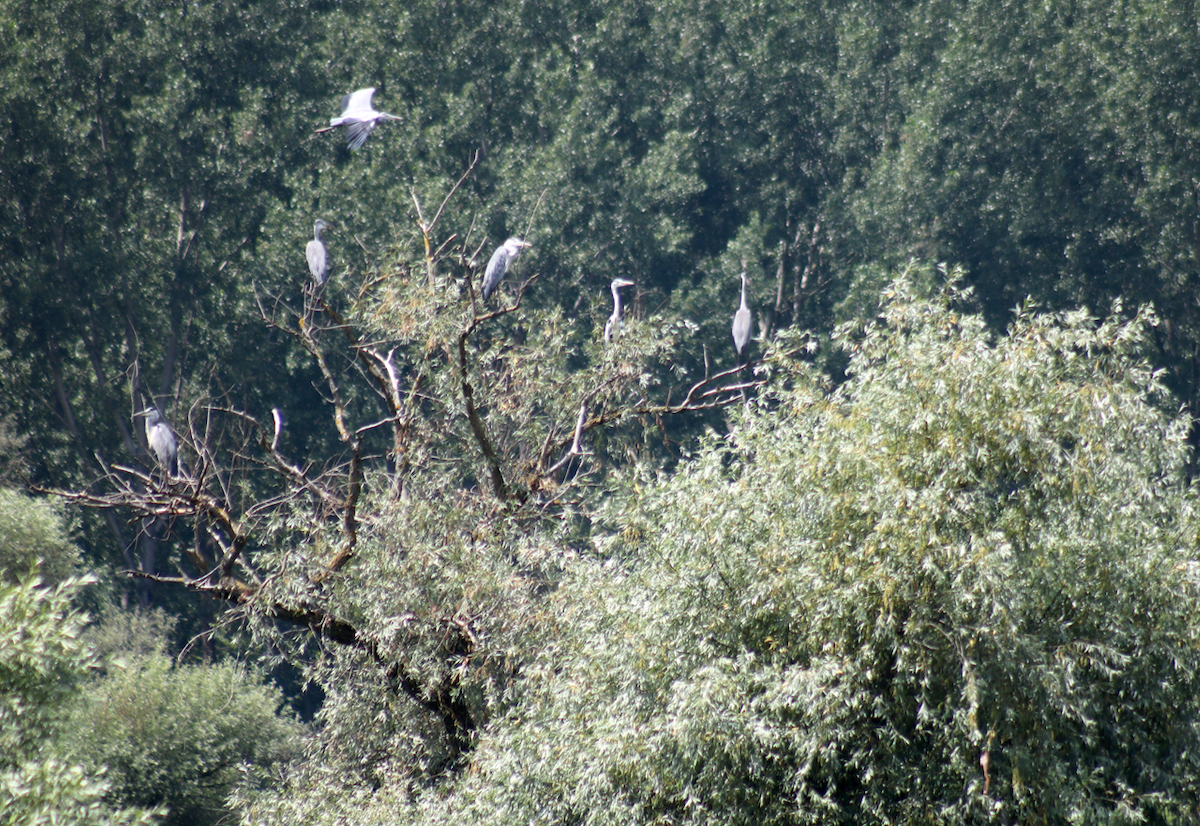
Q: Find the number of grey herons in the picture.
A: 6